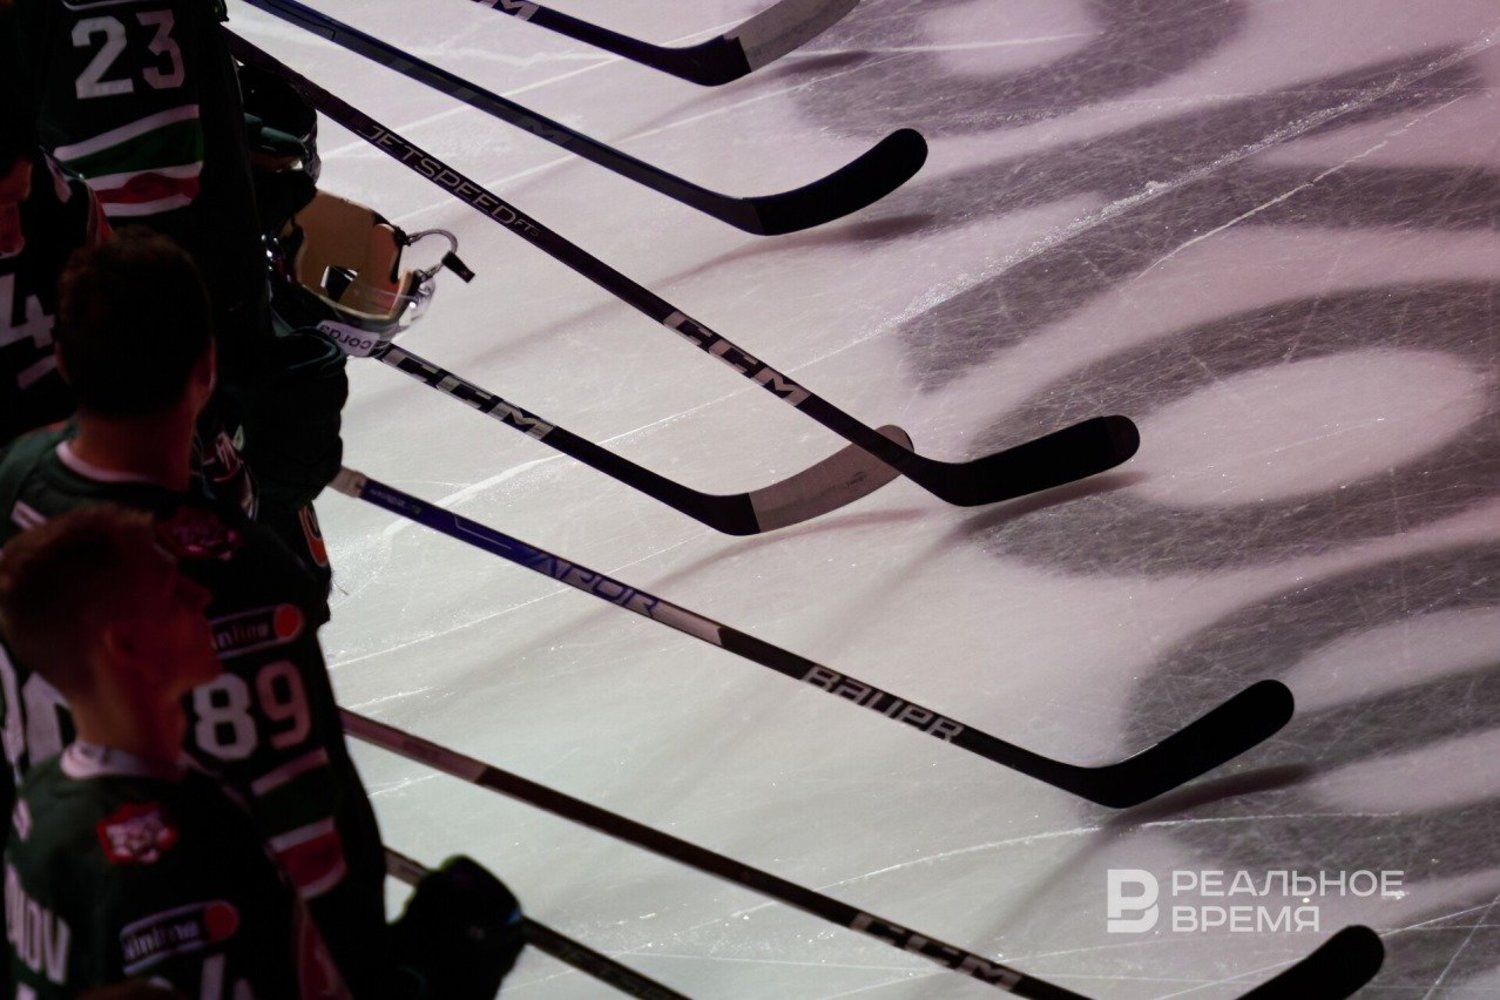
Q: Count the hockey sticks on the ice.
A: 7